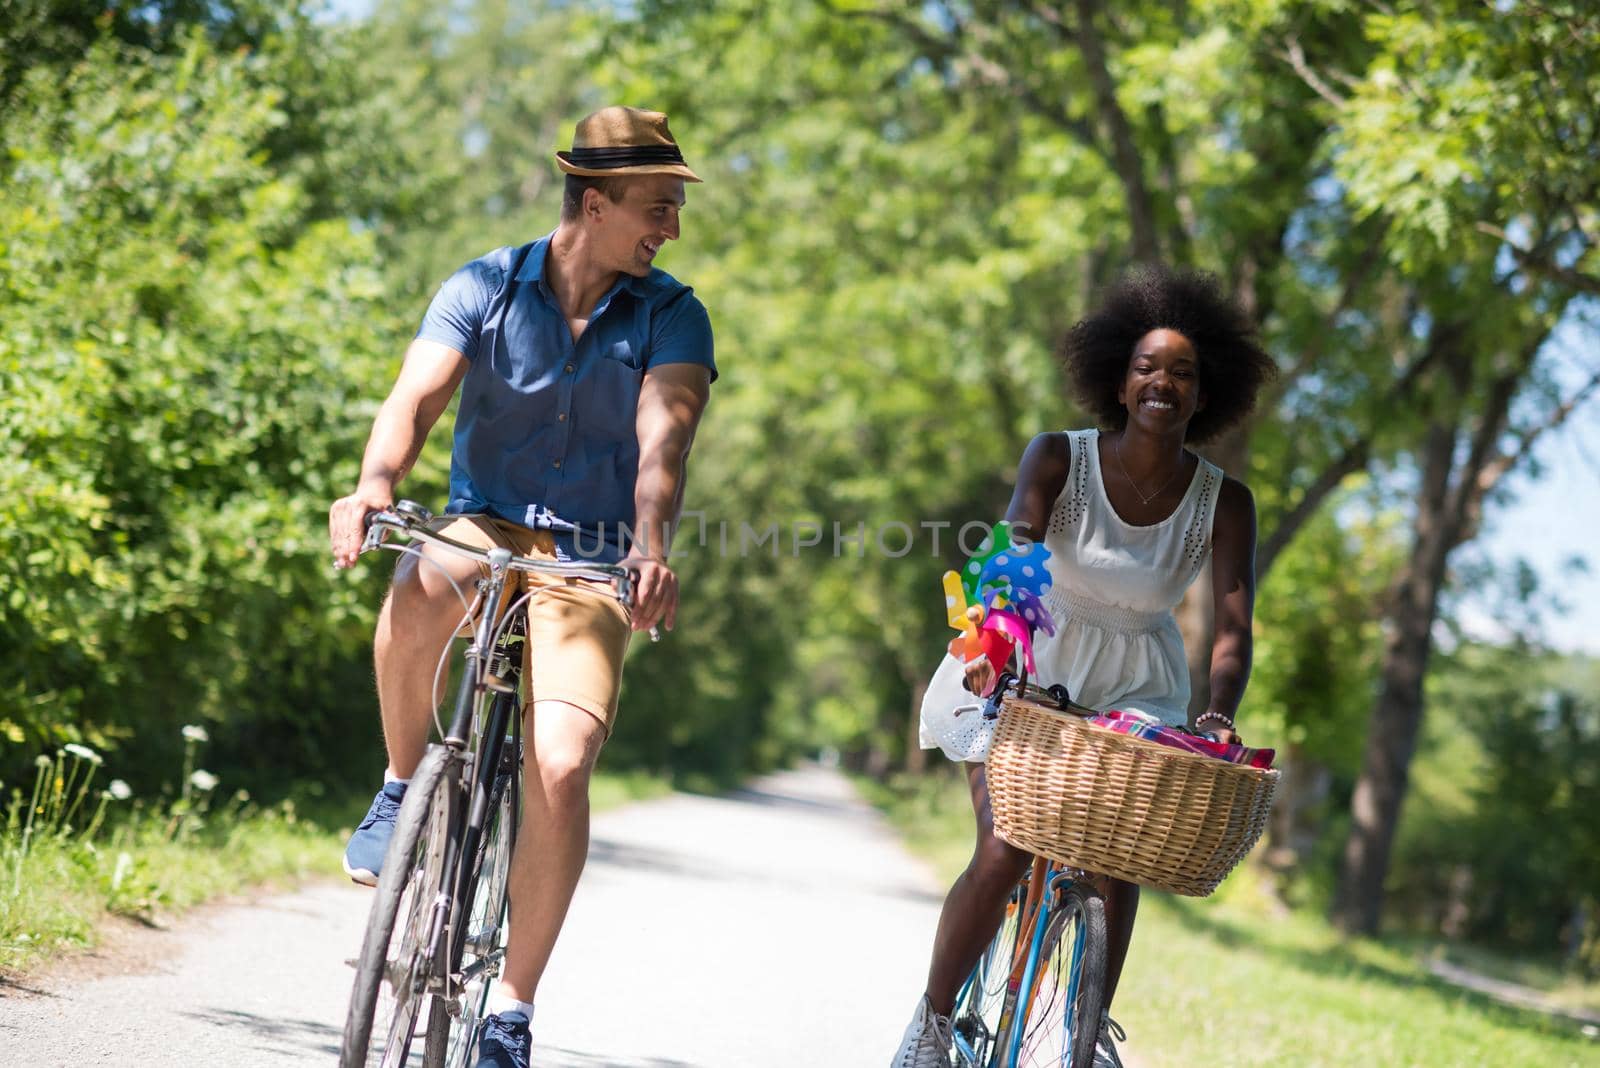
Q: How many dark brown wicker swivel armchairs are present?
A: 0